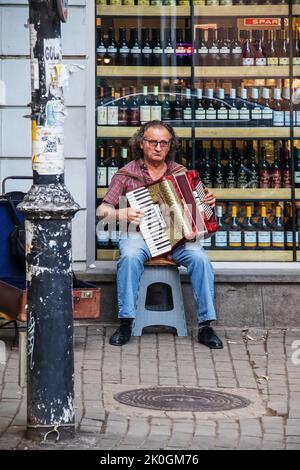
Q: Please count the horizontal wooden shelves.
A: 5